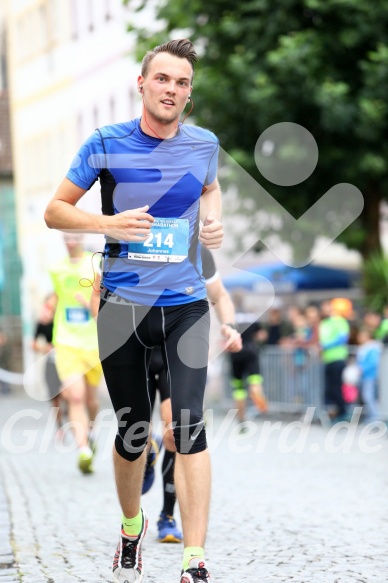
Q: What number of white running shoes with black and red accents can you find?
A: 2